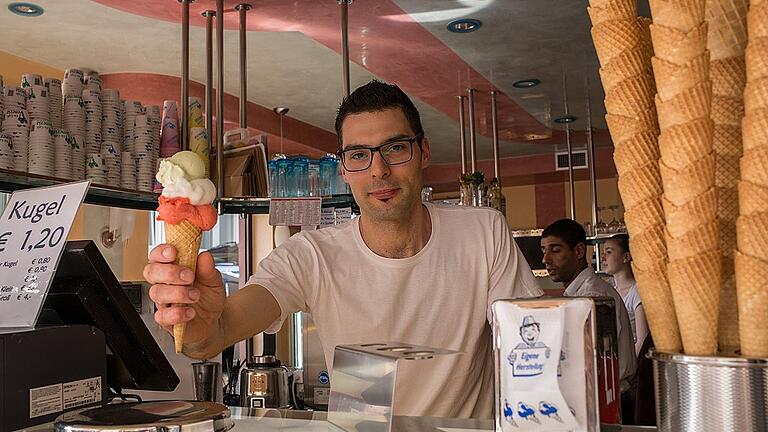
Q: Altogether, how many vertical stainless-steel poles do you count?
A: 10